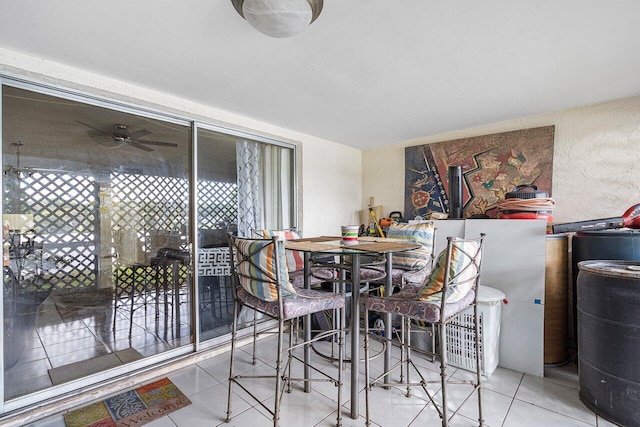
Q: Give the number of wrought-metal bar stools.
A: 4